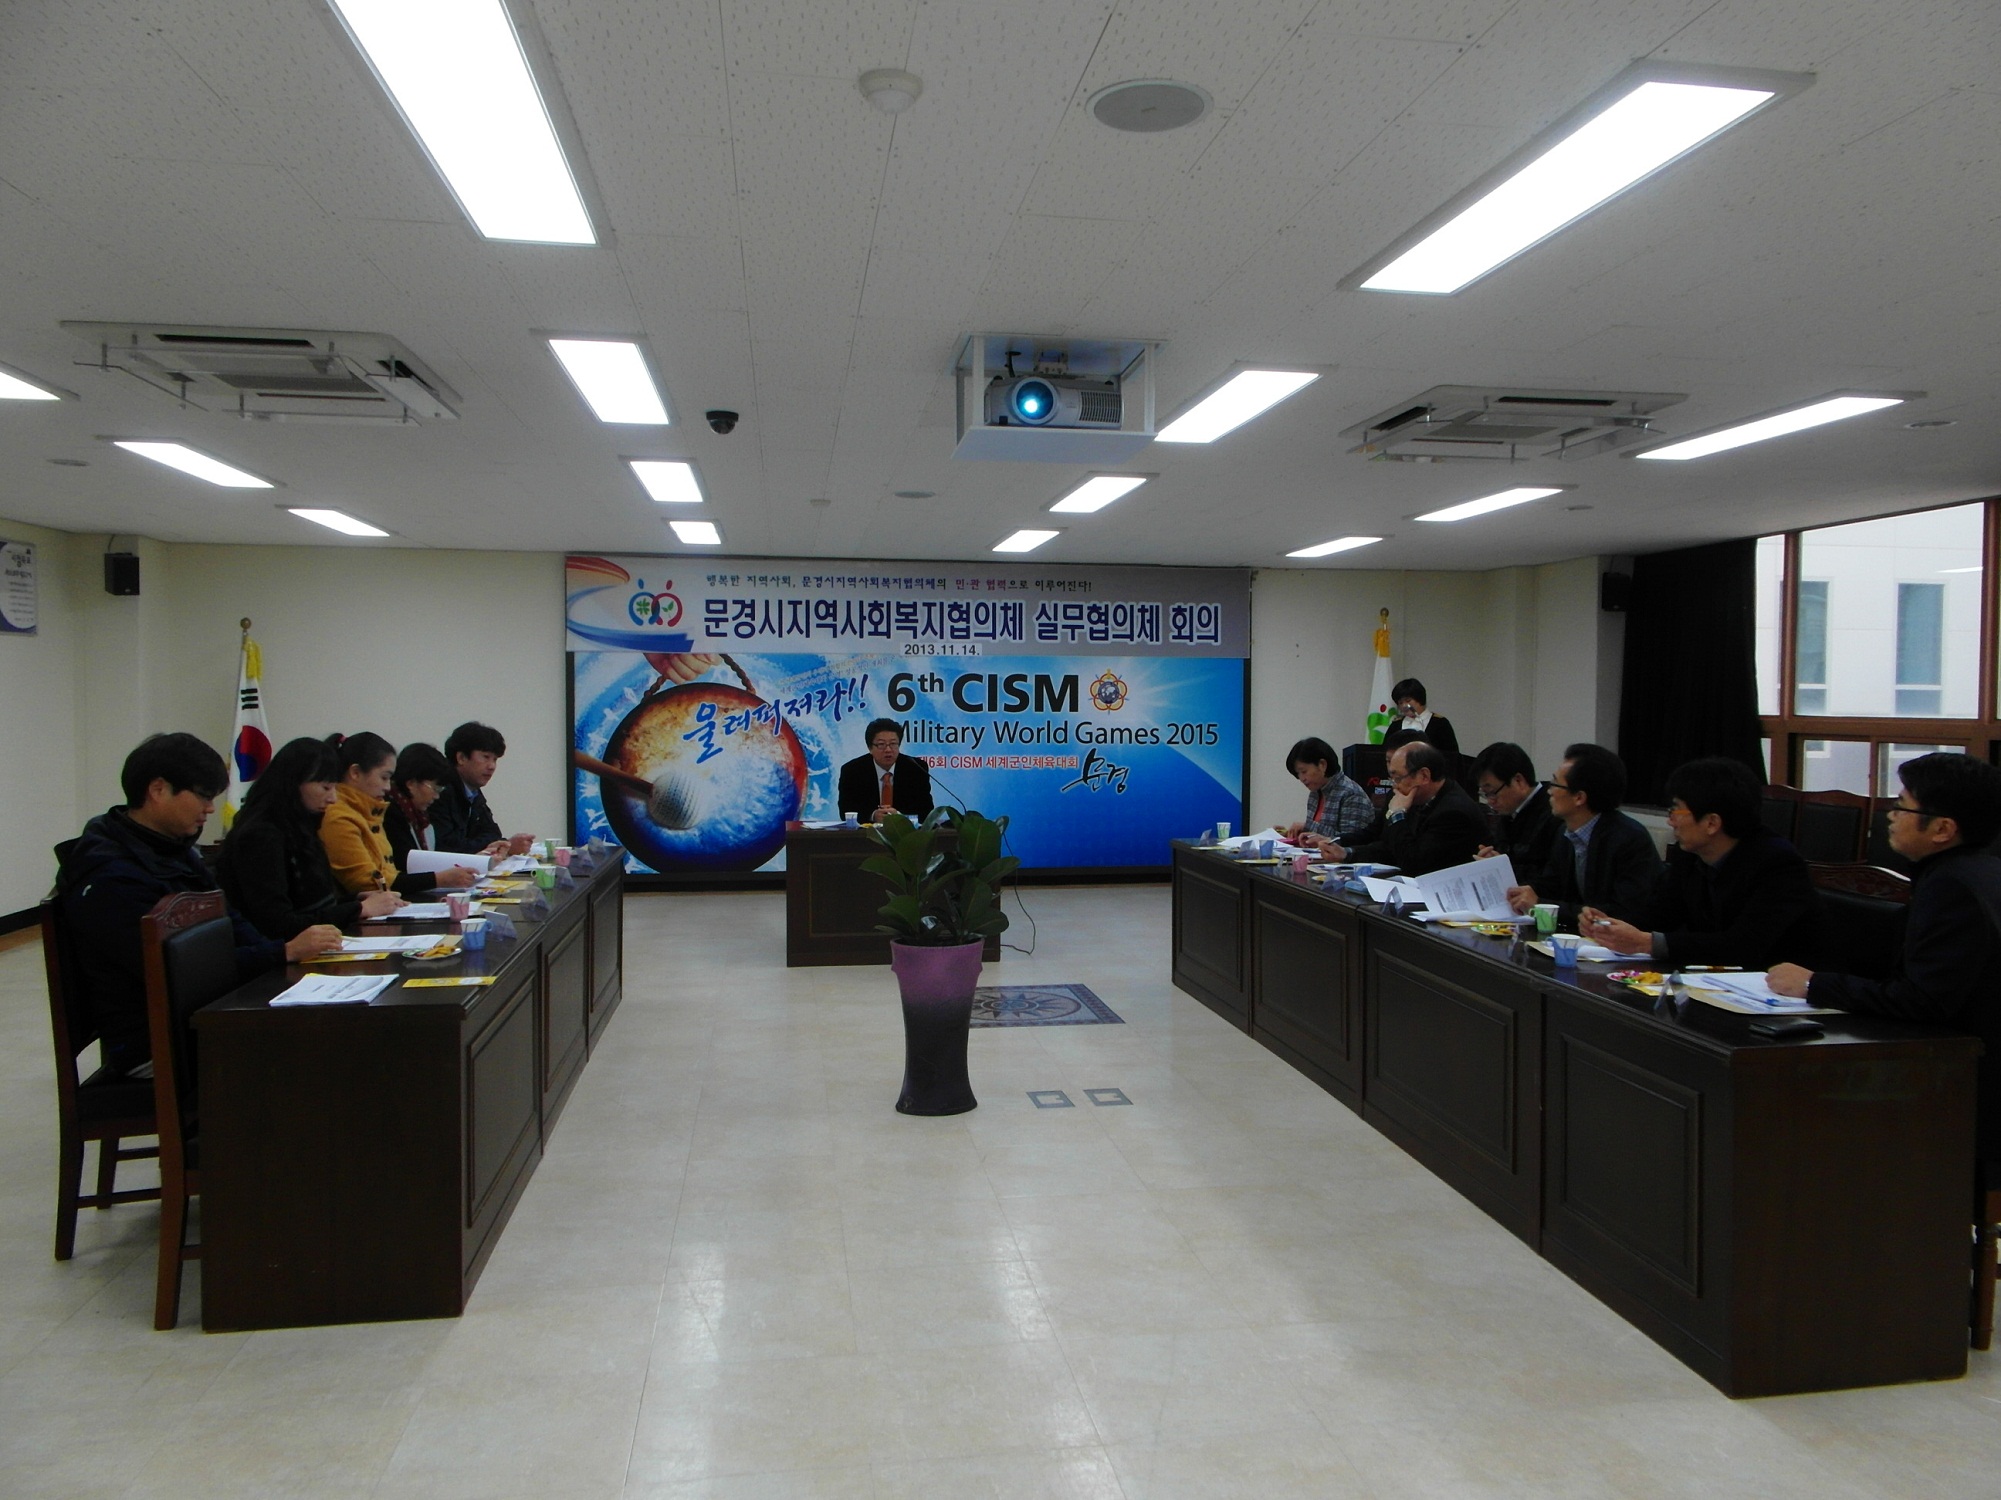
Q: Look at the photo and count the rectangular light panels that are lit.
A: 14